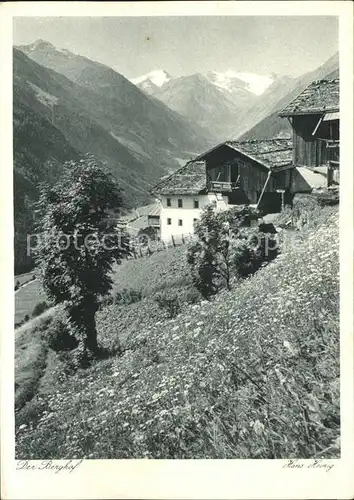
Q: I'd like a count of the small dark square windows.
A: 6